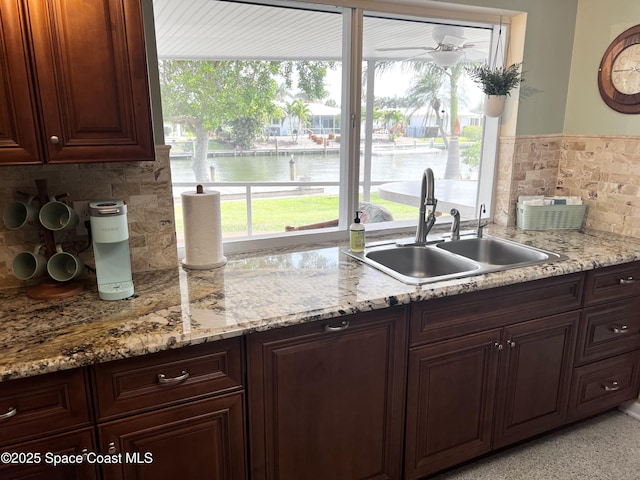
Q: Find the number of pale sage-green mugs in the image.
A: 4